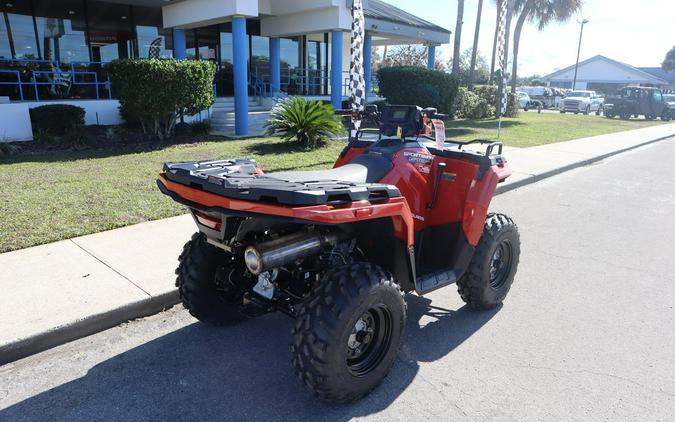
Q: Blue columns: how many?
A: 6